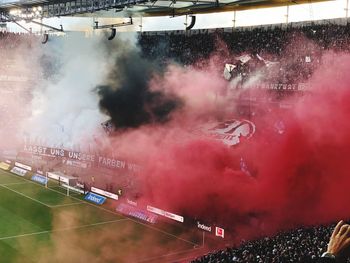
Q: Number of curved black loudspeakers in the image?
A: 3